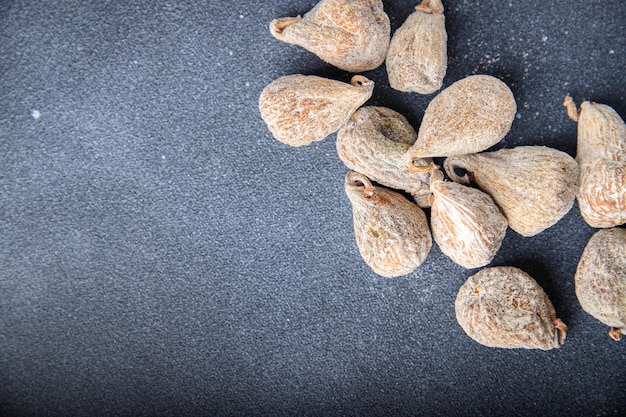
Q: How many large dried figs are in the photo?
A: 11